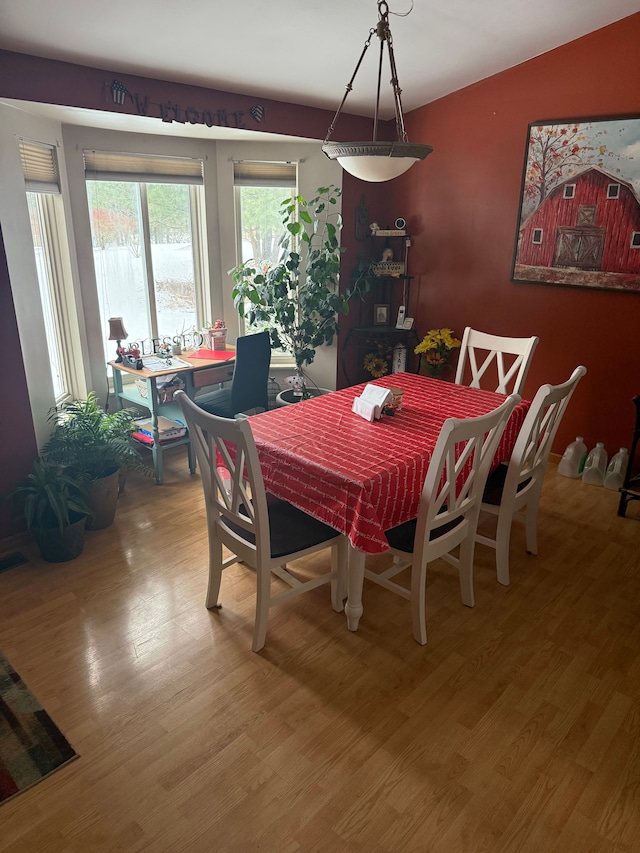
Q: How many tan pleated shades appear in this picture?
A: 3